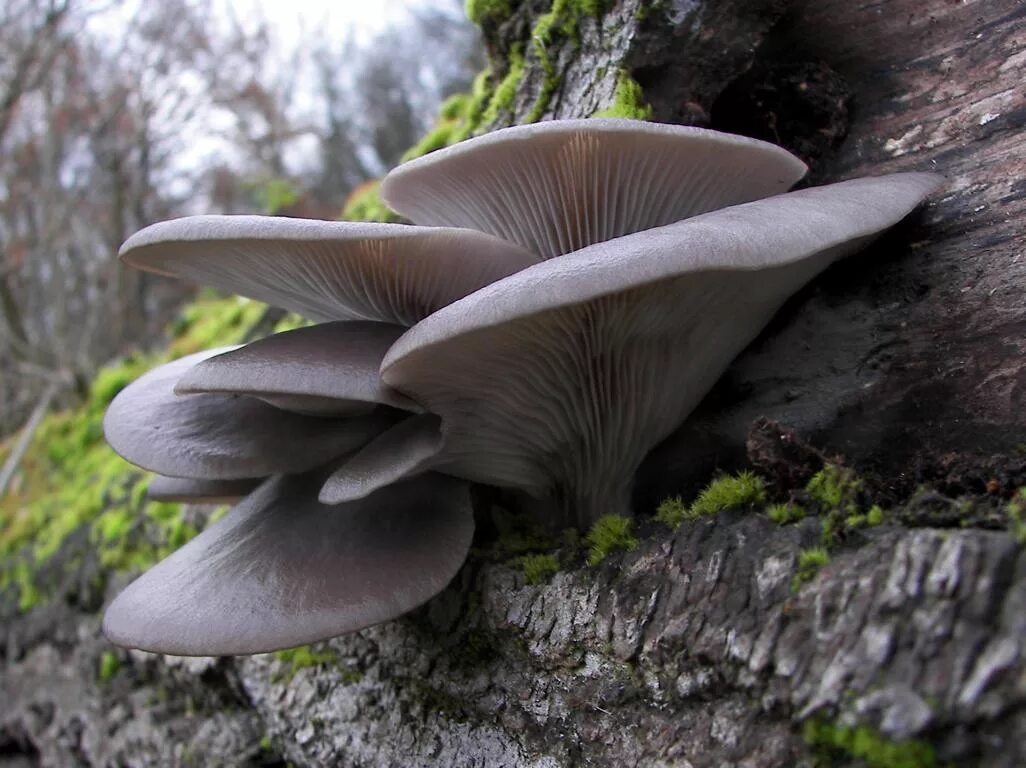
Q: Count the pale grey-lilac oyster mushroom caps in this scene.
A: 8